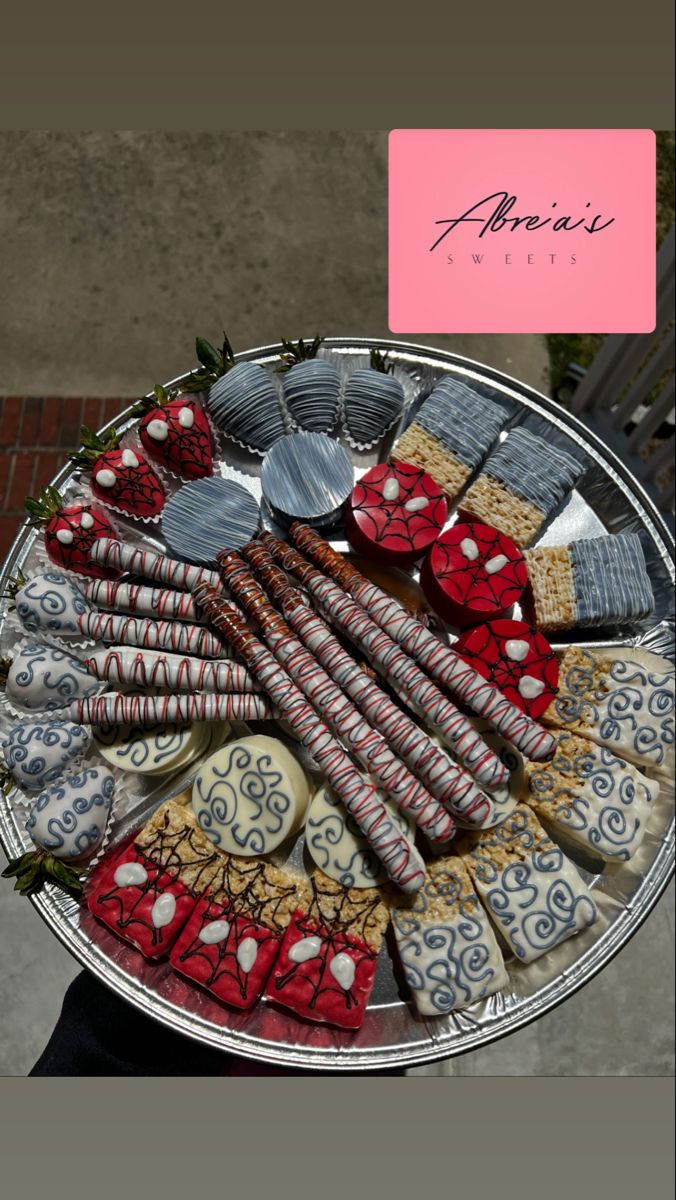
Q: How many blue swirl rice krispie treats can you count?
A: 4